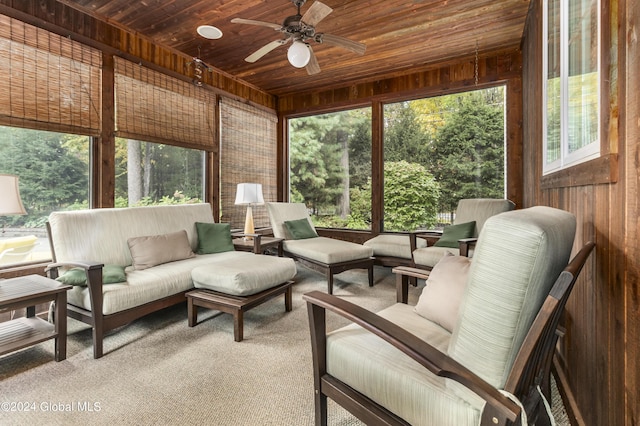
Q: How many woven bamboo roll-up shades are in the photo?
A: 3